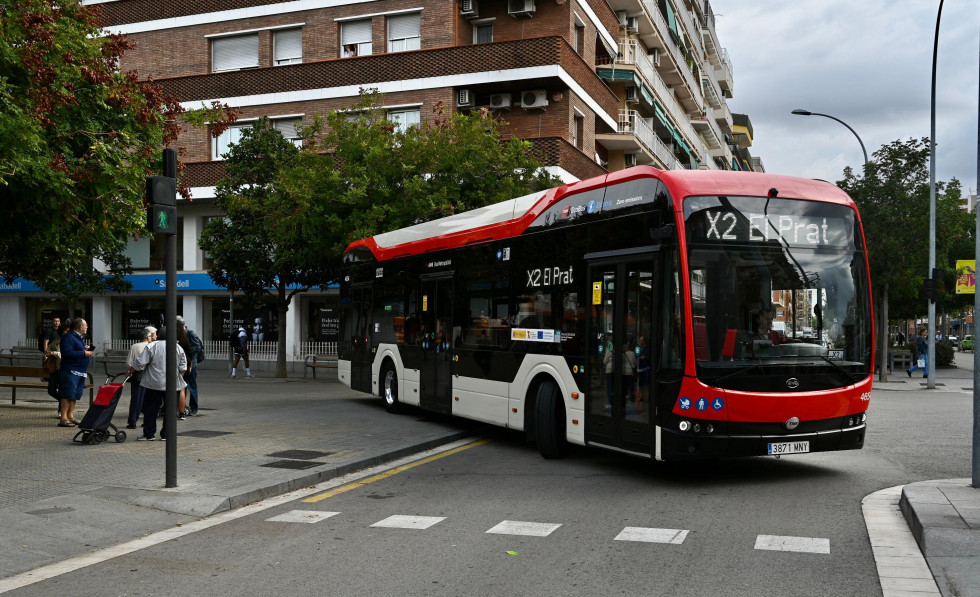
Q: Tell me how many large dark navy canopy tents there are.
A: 0